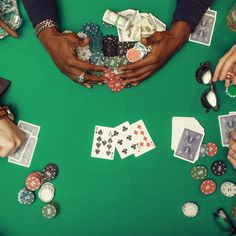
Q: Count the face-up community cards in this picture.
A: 3